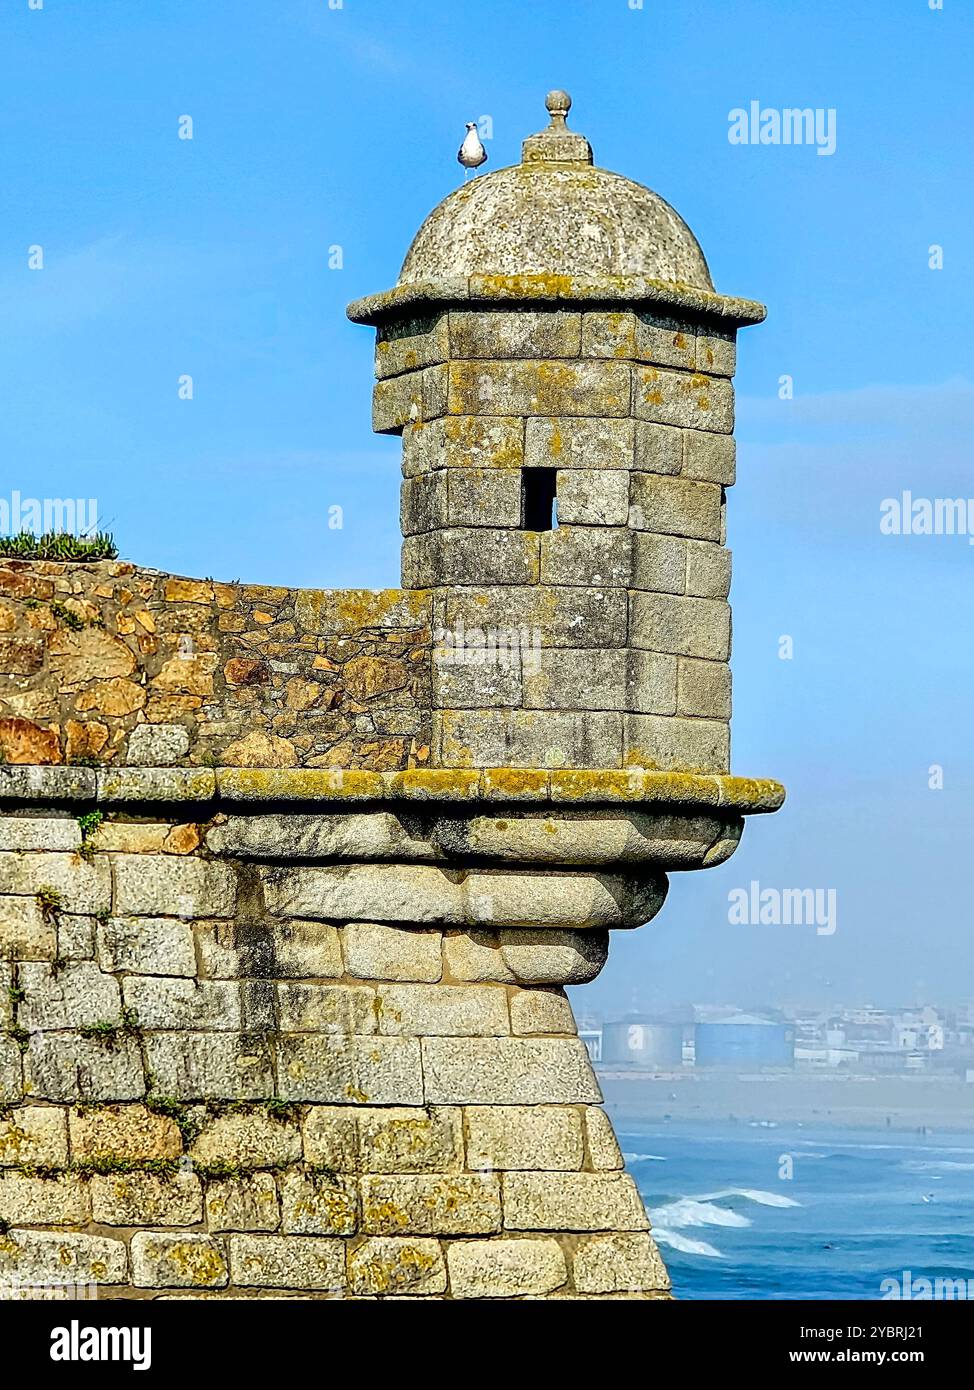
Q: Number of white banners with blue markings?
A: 0